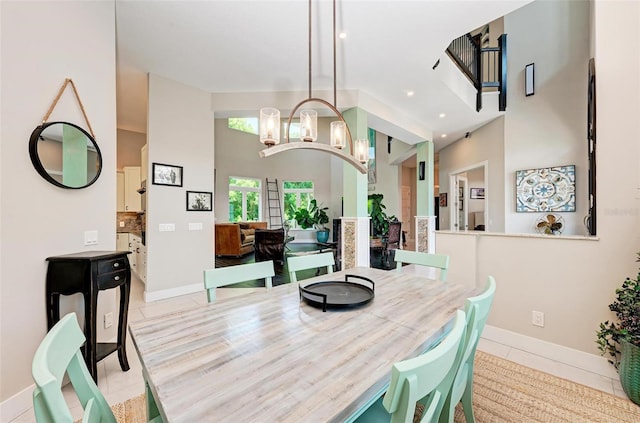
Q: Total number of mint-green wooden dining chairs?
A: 6